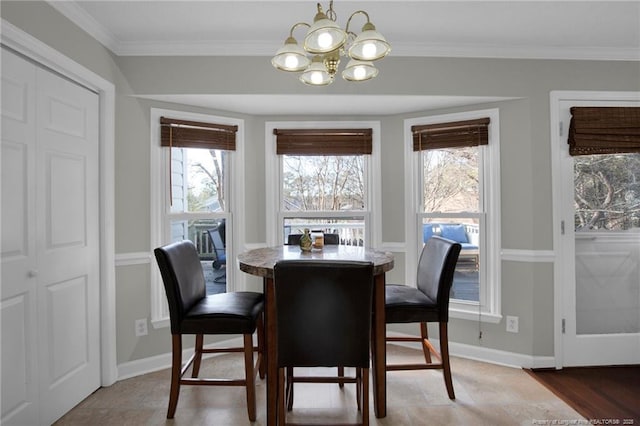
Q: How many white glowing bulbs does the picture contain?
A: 5